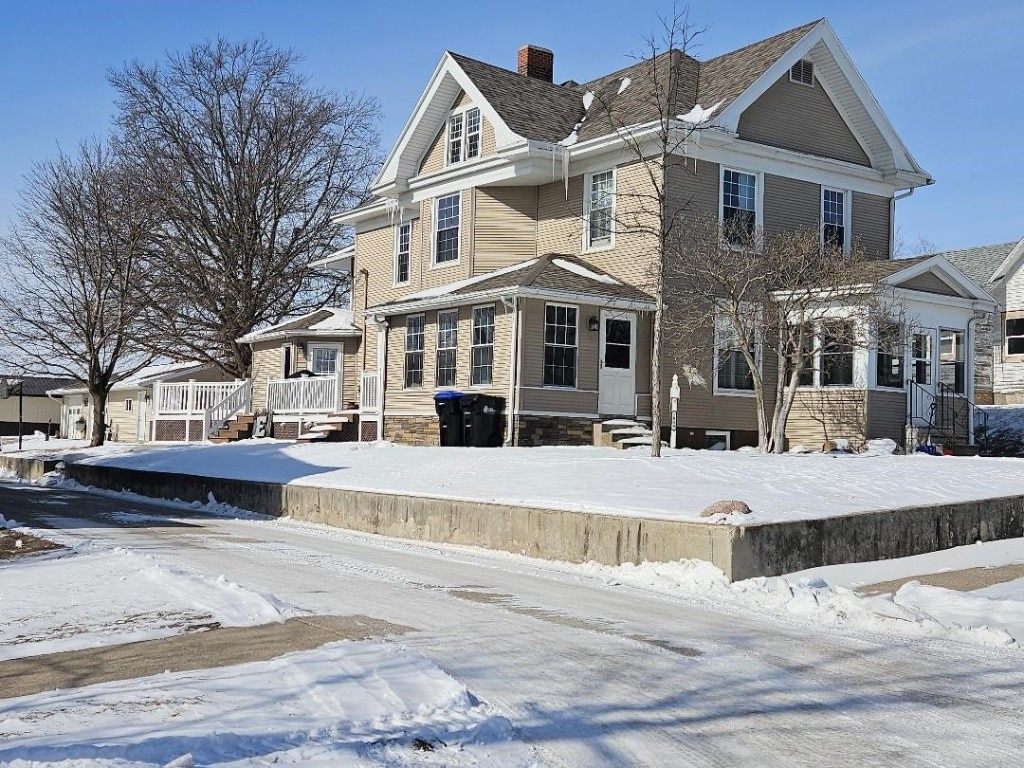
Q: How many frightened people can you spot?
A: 0